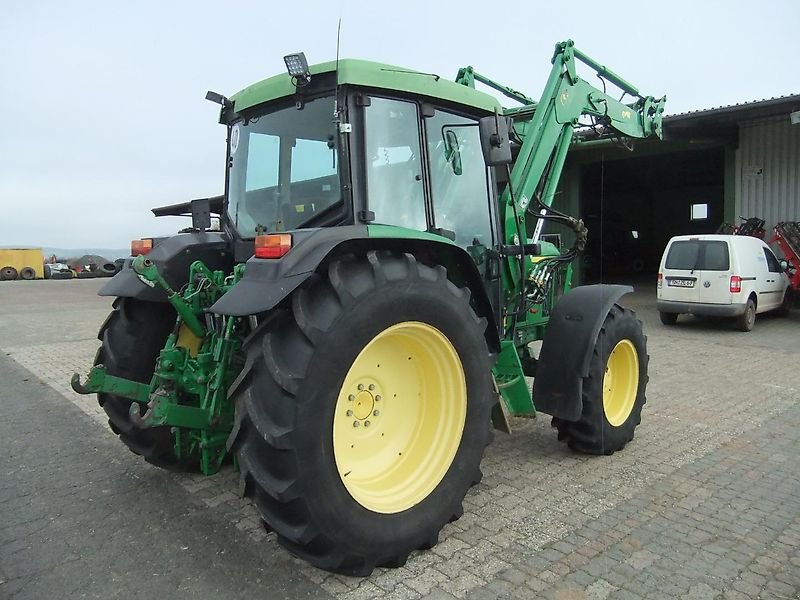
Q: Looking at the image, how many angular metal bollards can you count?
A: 0